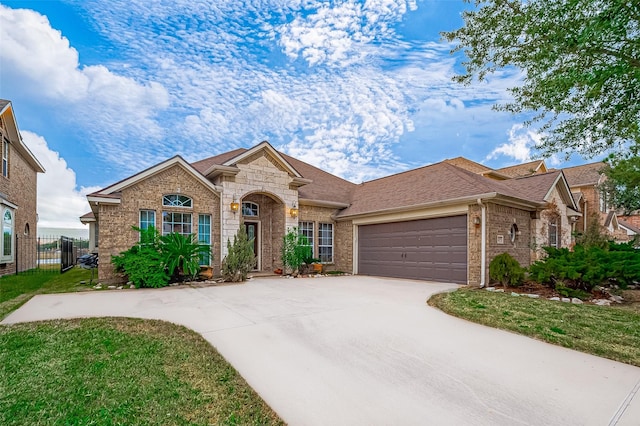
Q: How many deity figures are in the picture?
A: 0